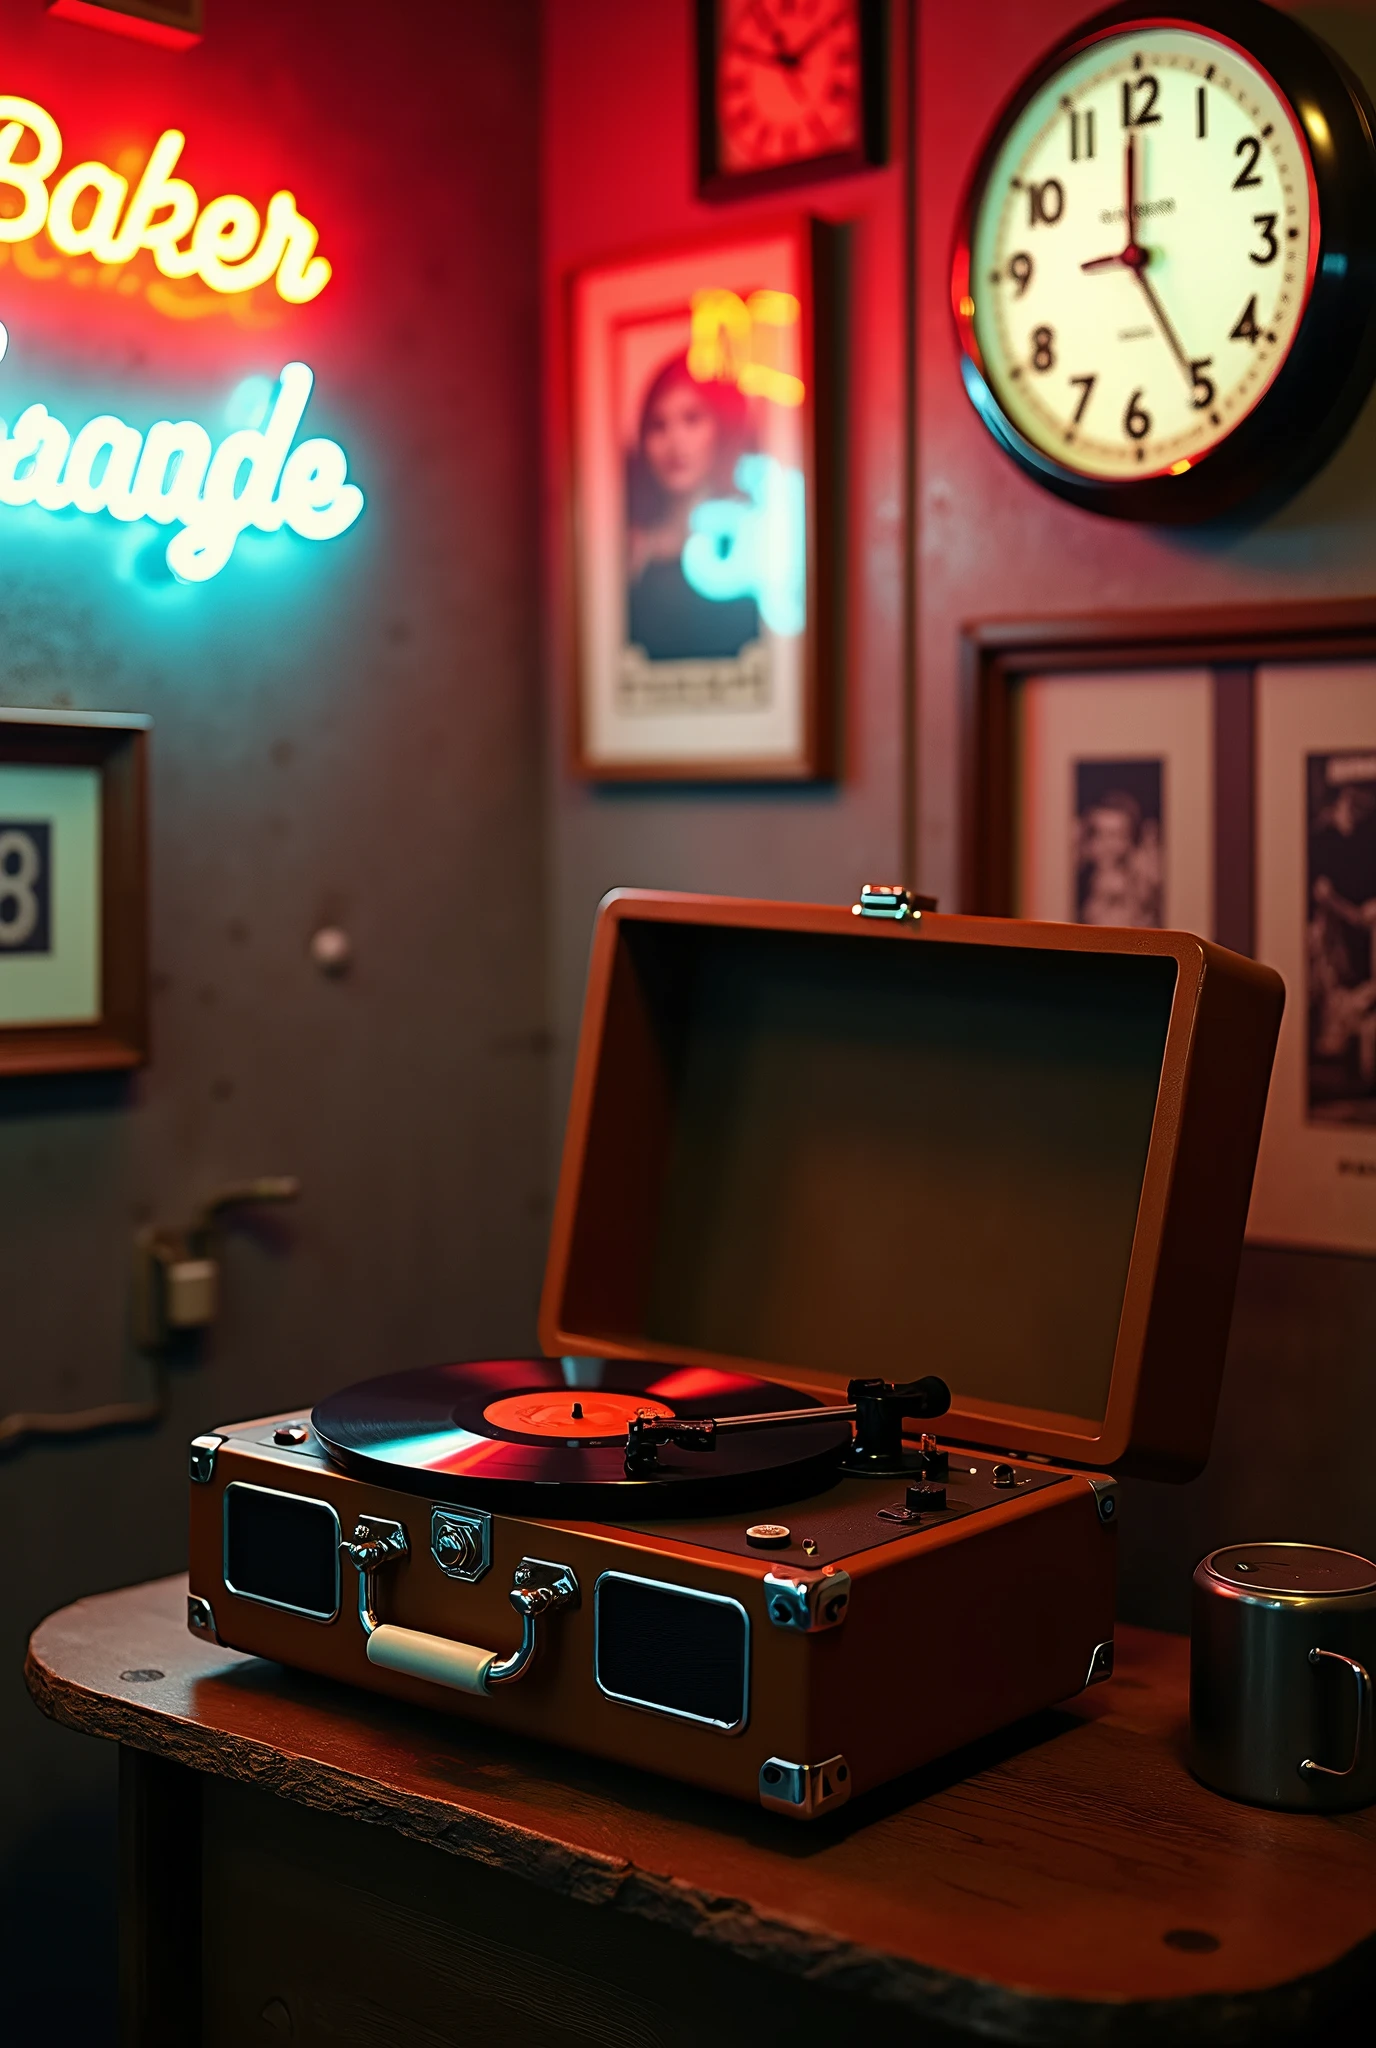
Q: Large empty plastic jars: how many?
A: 0